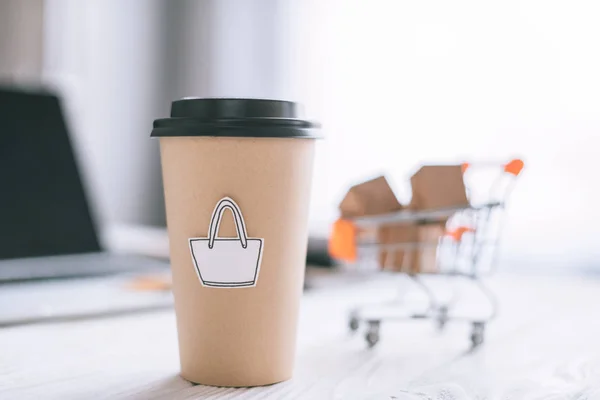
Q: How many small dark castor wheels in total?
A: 4